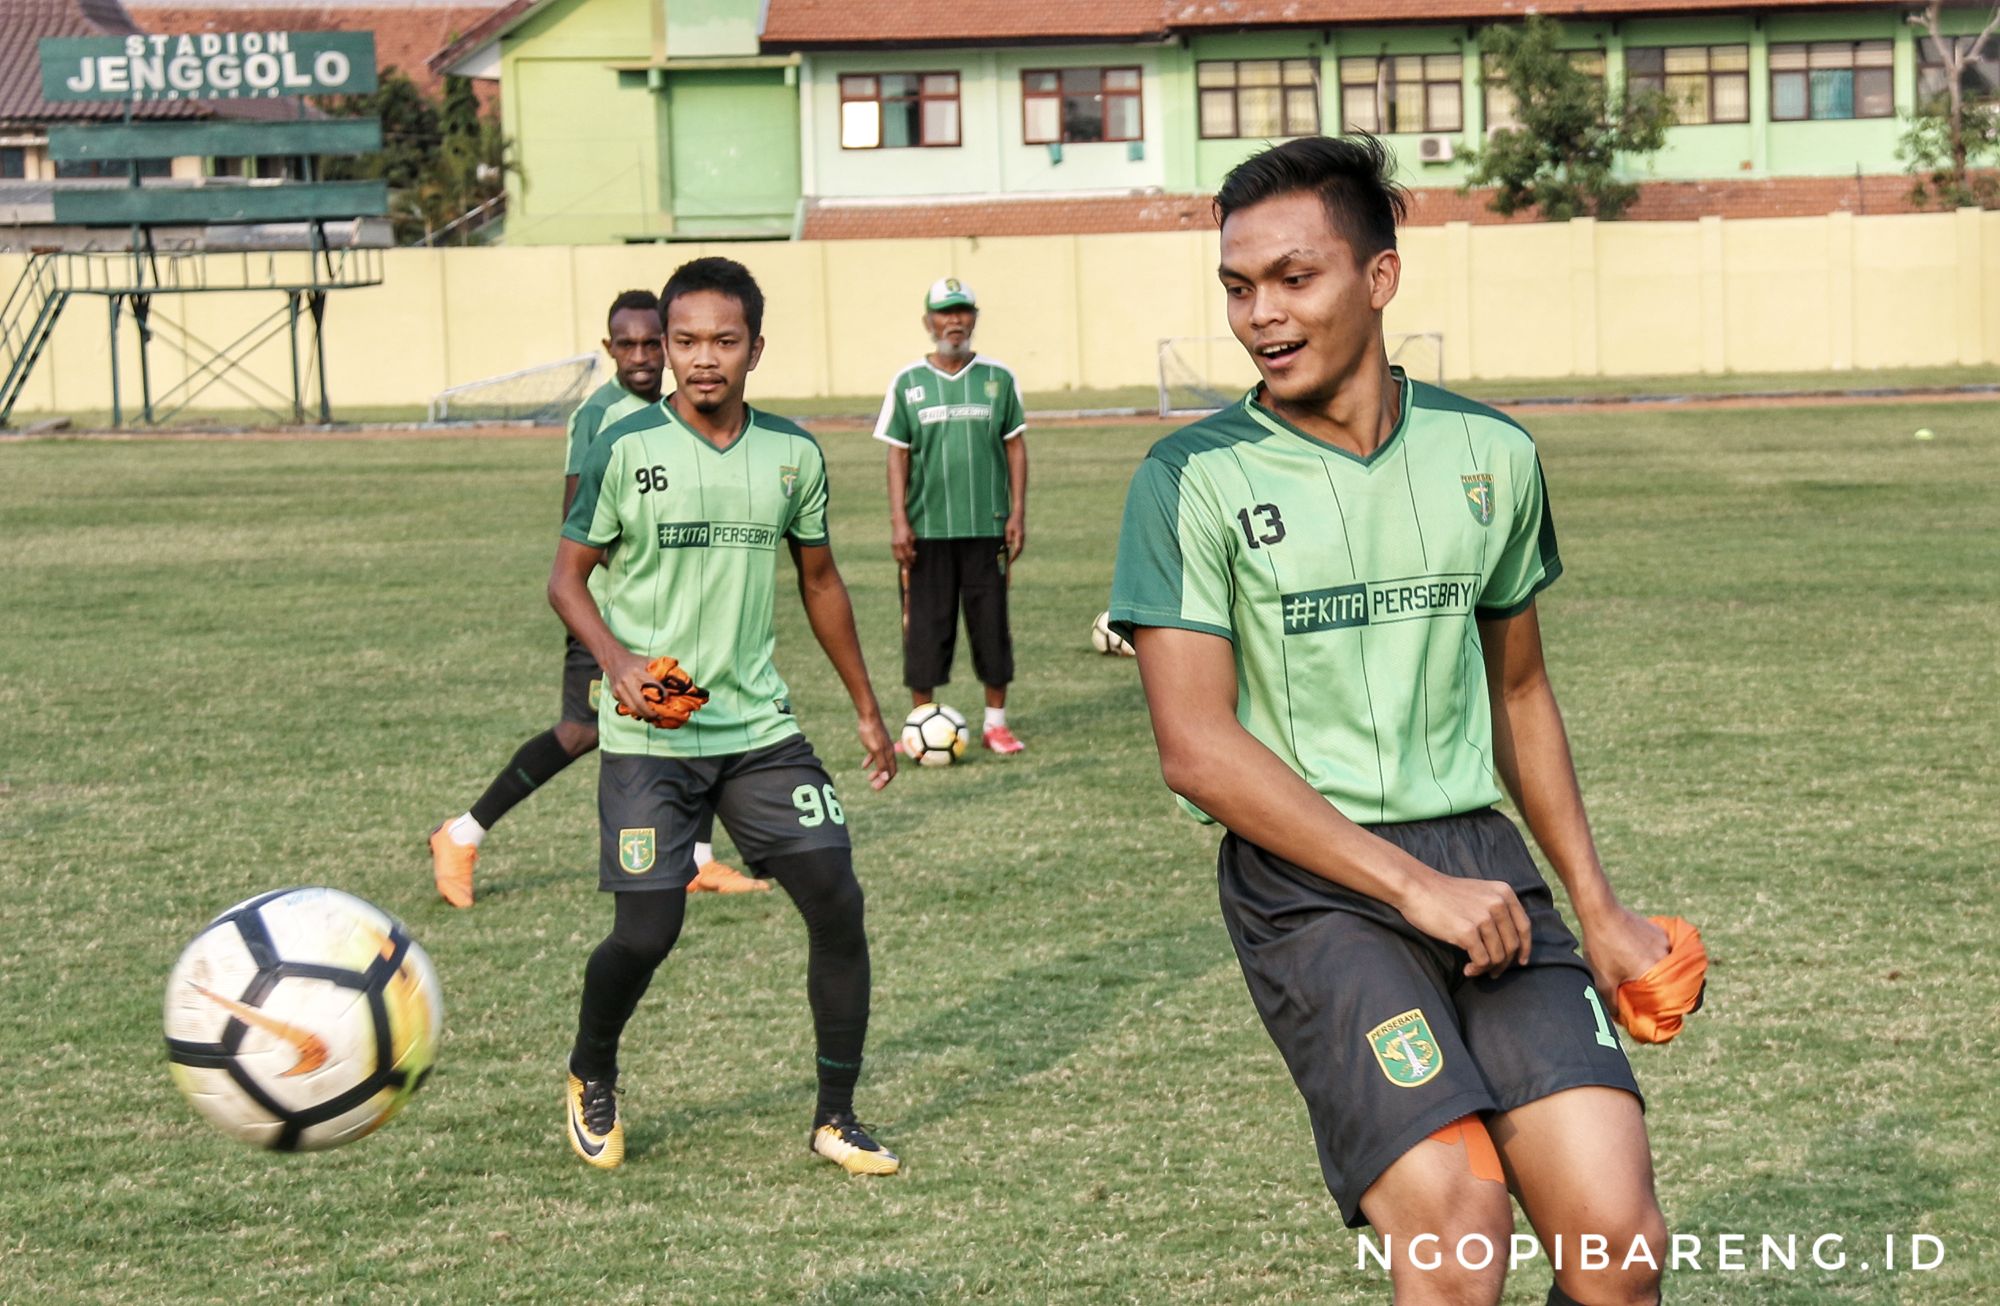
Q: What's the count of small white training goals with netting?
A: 2